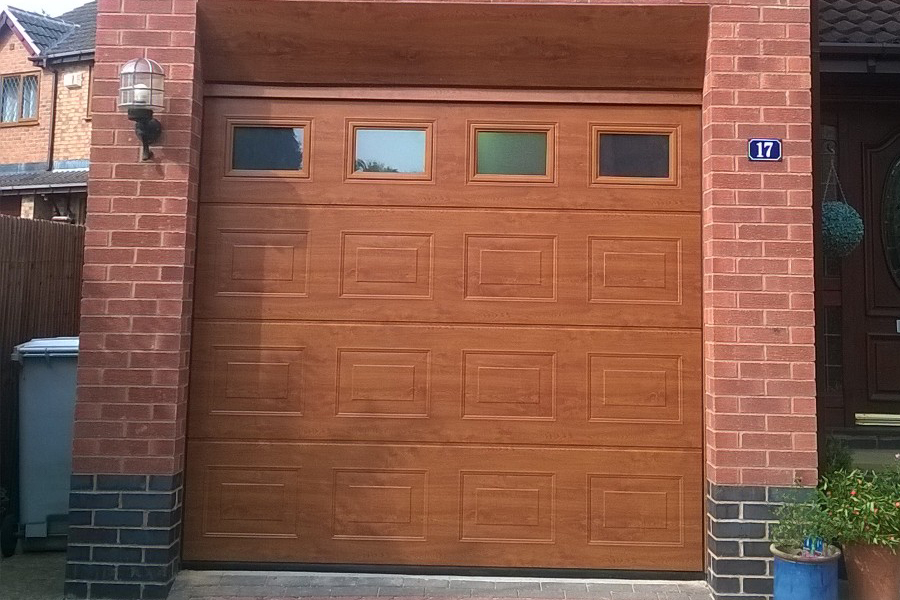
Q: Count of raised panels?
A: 12